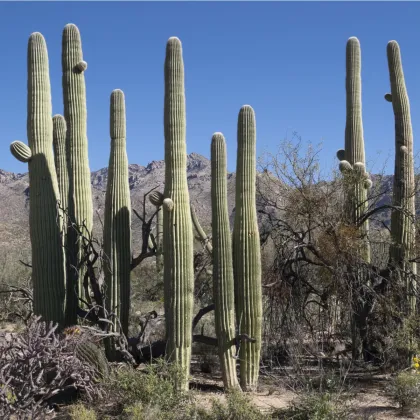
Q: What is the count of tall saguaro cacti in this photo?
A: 9